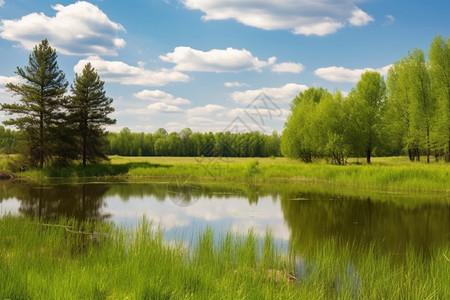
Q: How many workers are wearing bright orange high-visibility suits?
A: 0